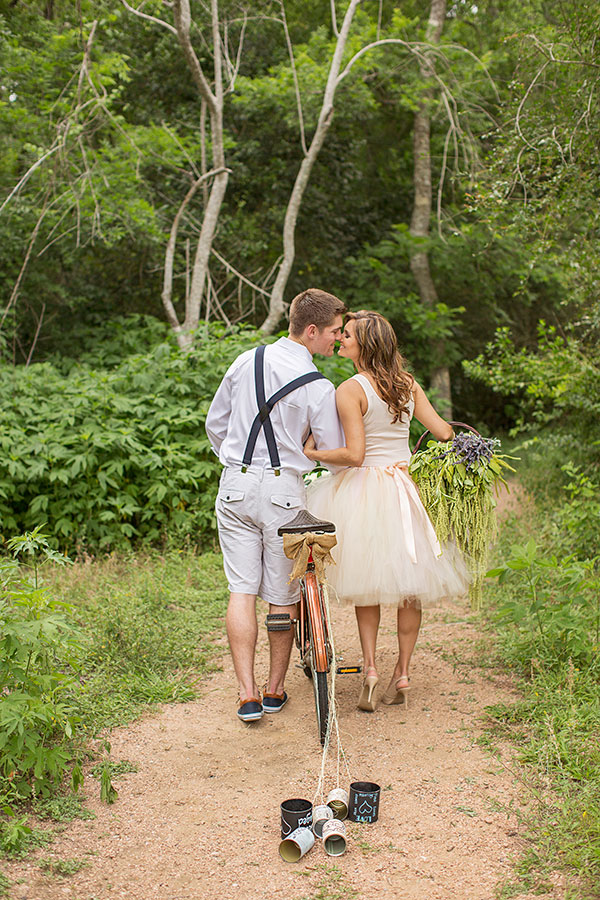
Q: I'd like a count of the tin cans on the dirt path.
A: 6